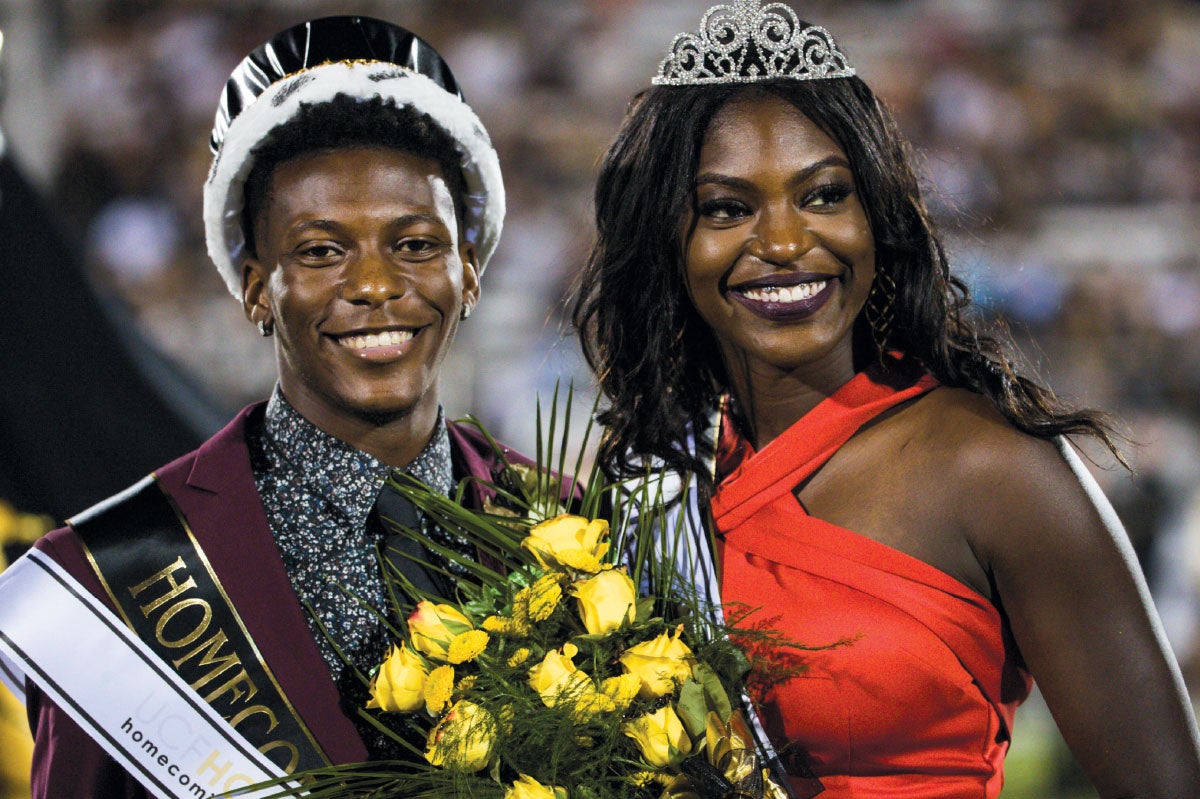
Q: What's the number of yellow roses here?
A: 9